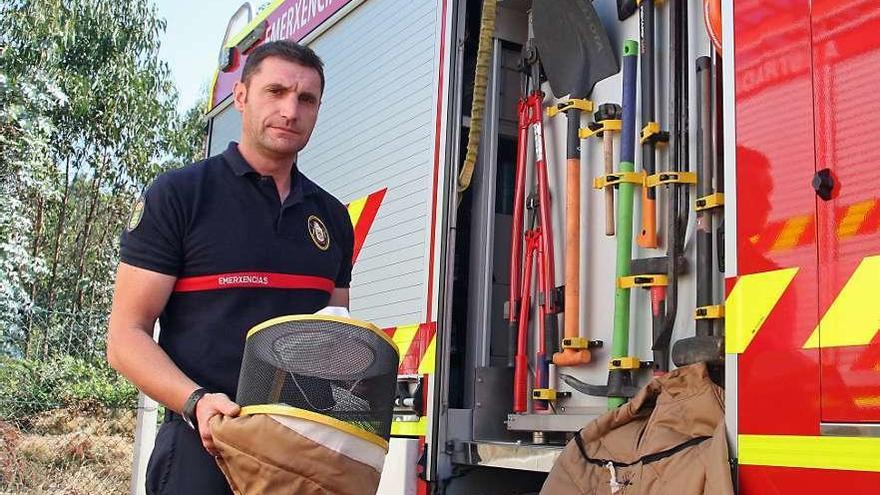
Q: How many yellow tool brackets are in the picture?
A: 11